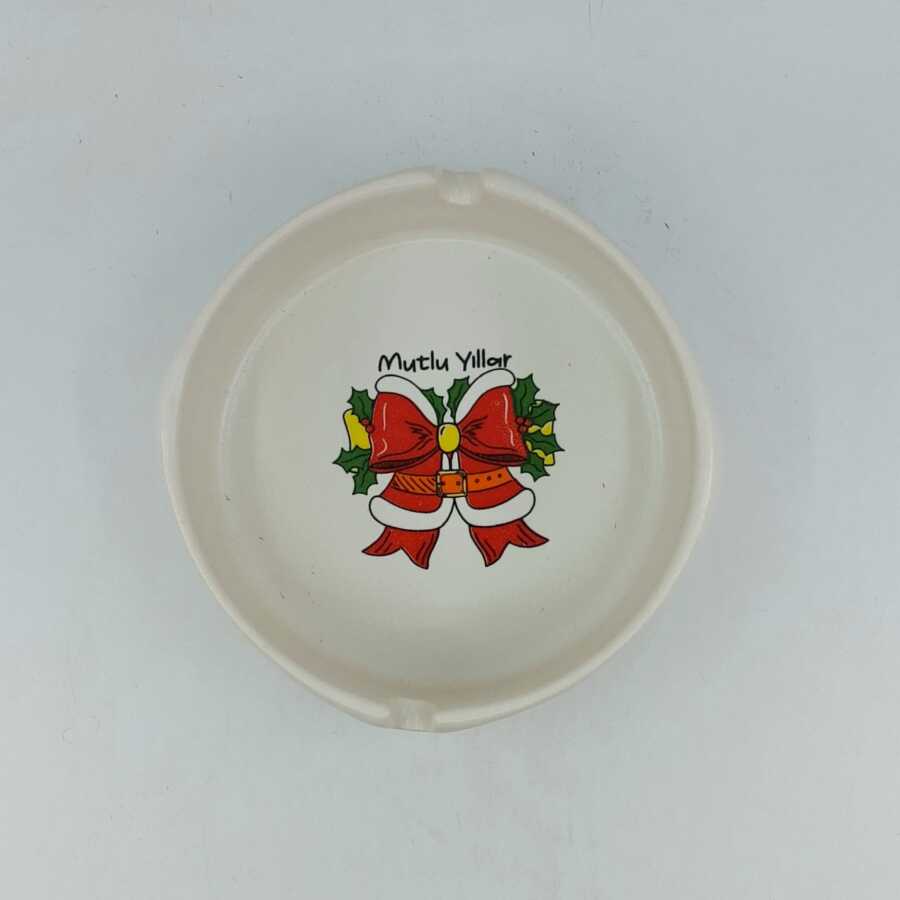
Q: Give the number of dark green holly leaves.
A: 9